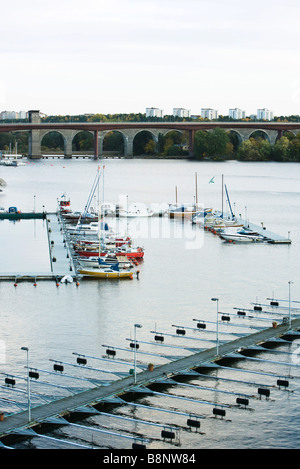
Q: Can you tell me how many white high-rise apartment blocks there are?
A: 5